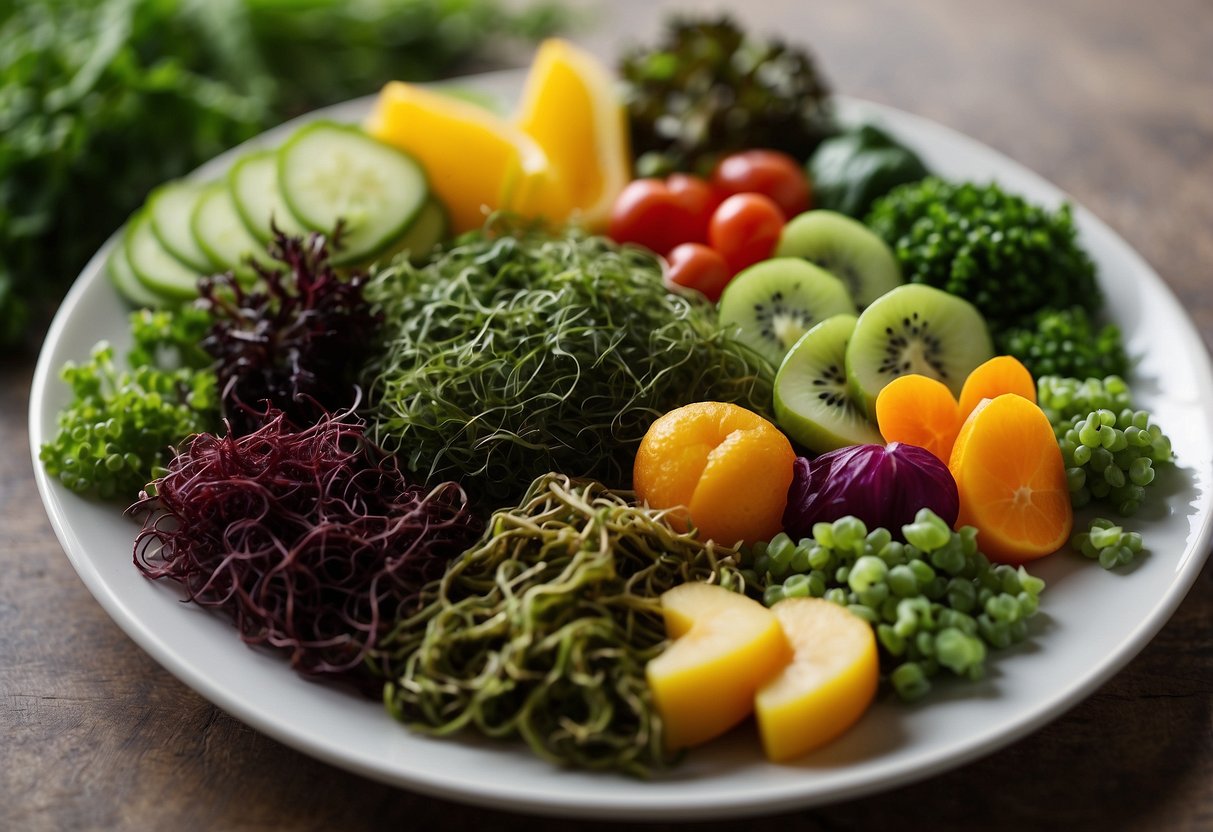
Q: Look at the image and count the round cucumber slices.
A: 7